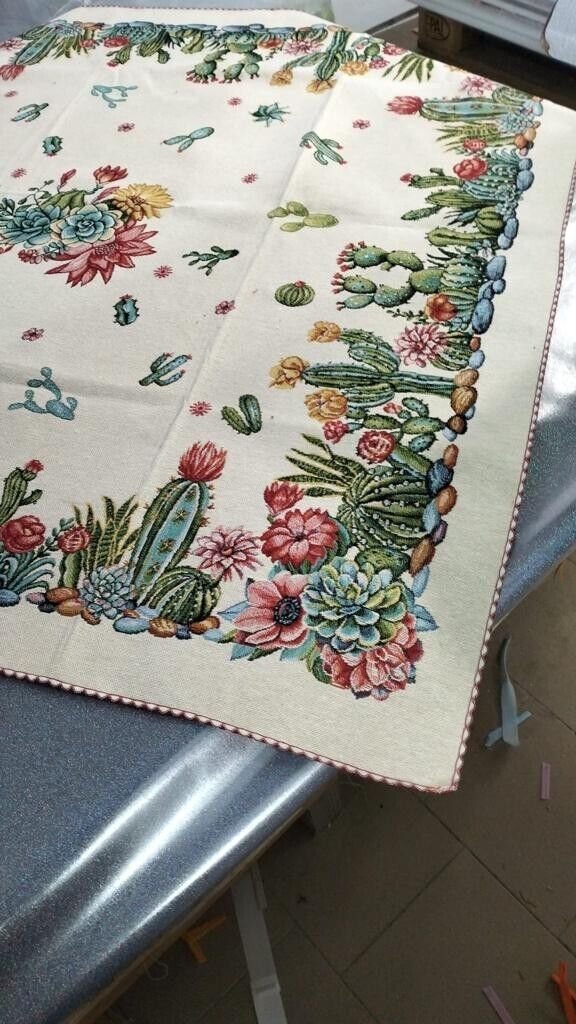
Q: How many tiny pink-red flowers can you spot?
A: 10